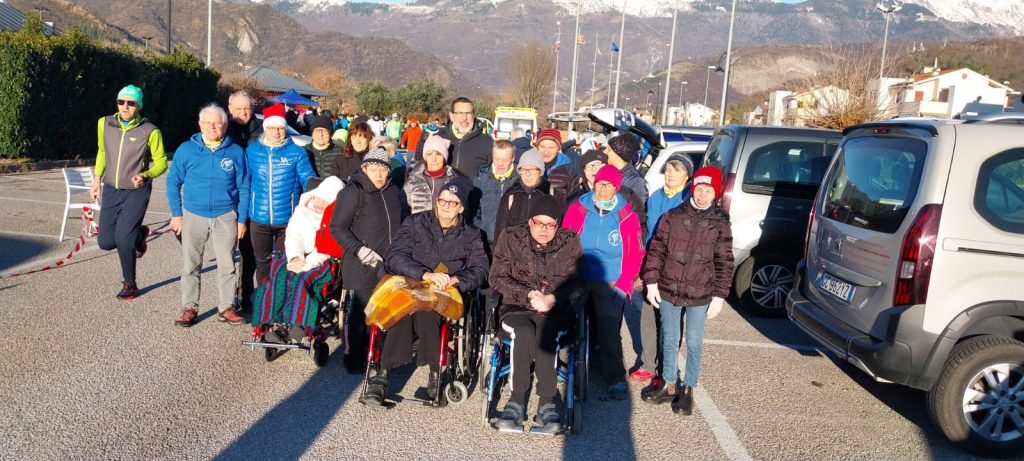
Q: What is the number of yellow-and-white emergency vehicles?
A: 1